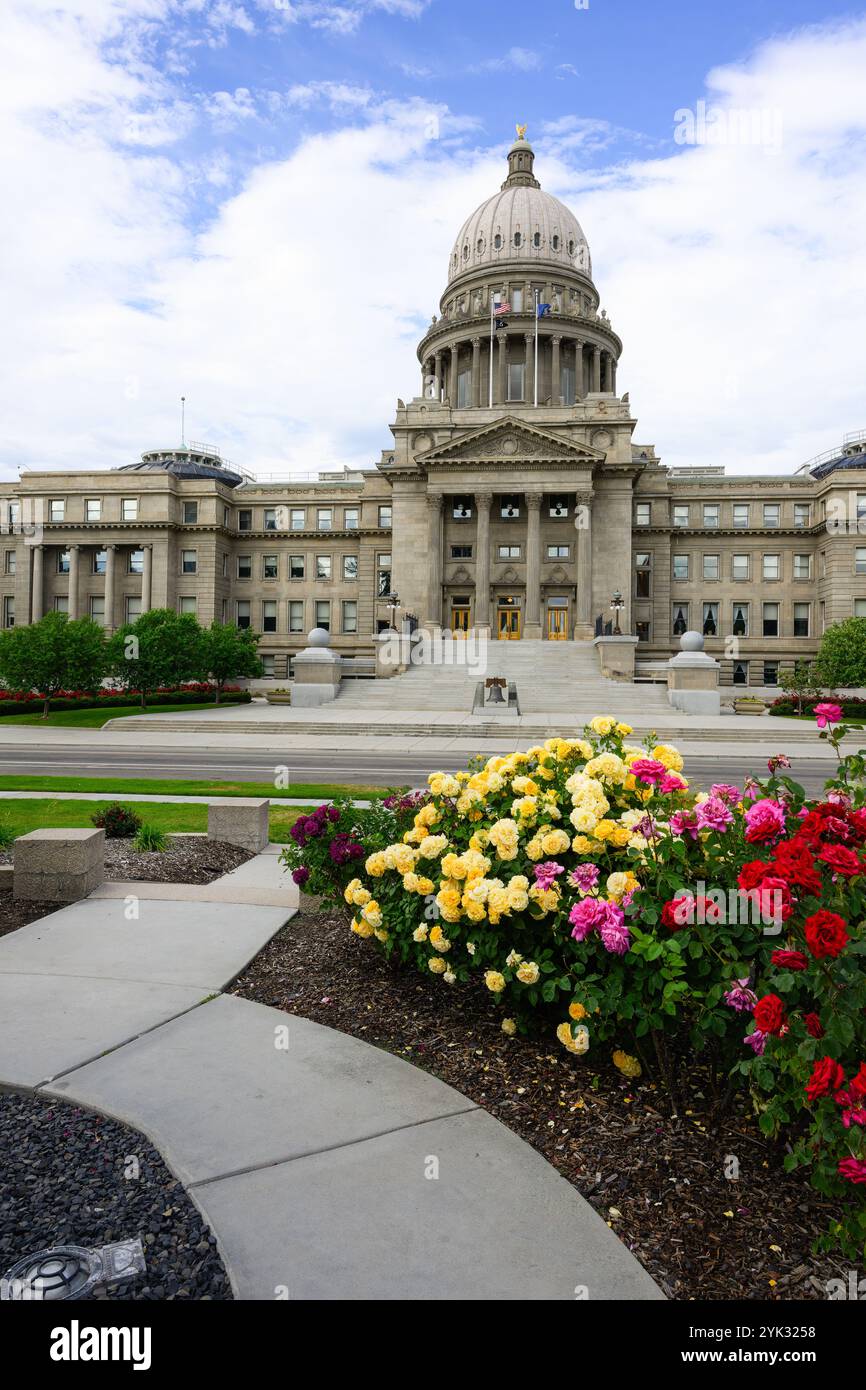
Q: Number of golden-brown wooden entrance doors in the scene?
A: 3